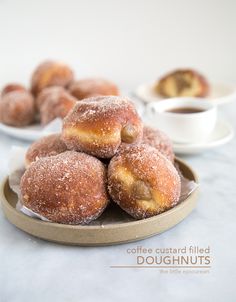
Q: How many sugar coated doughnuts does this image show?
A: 11